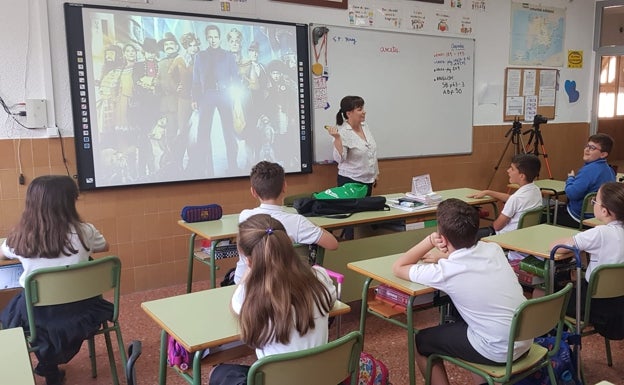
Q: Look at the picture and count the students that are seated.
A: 7